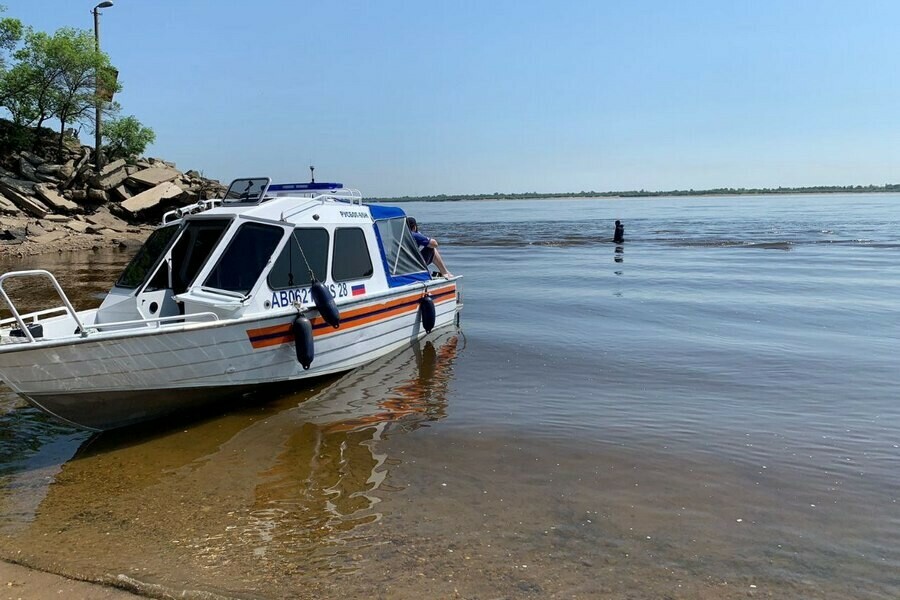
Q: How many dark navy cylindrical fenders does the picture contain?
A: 3